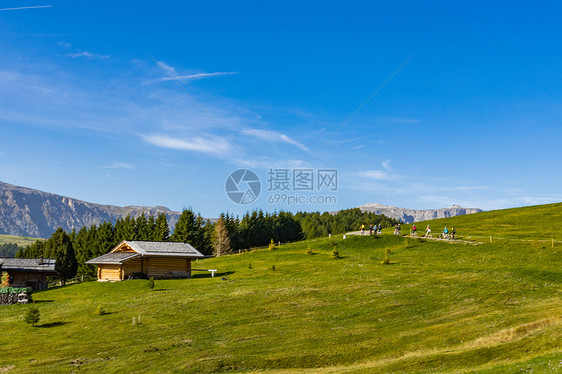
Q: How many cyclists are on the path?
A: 10